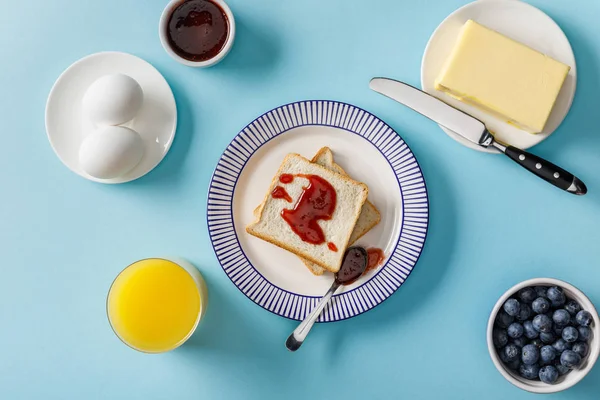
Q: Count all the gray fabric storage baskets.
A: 0